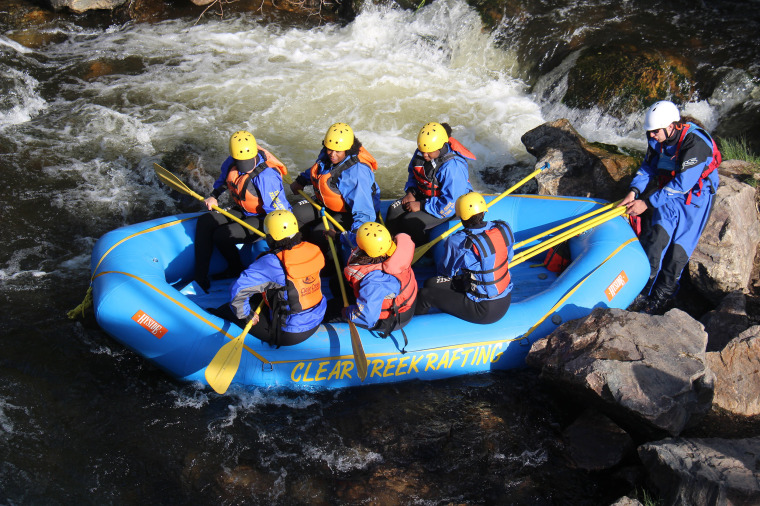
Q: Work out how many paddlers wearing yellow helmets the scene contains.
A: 6